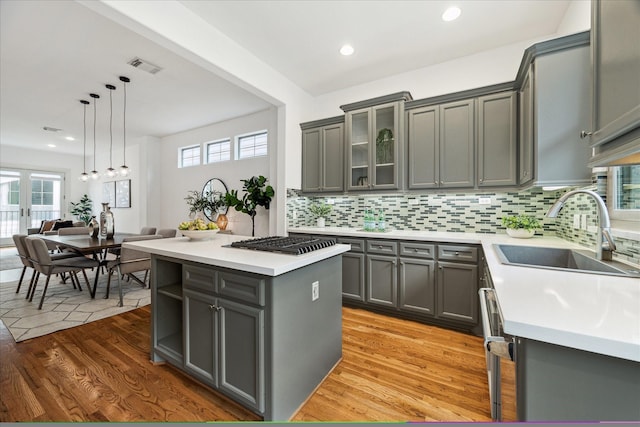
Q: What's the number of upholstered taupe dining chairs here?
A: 6